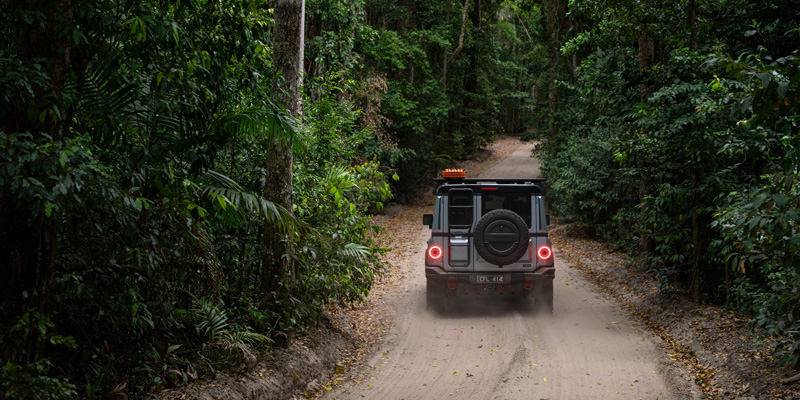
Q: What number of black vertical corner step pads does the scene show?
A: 2